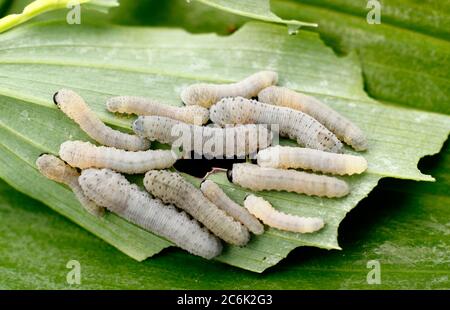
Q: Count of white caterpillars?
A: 14